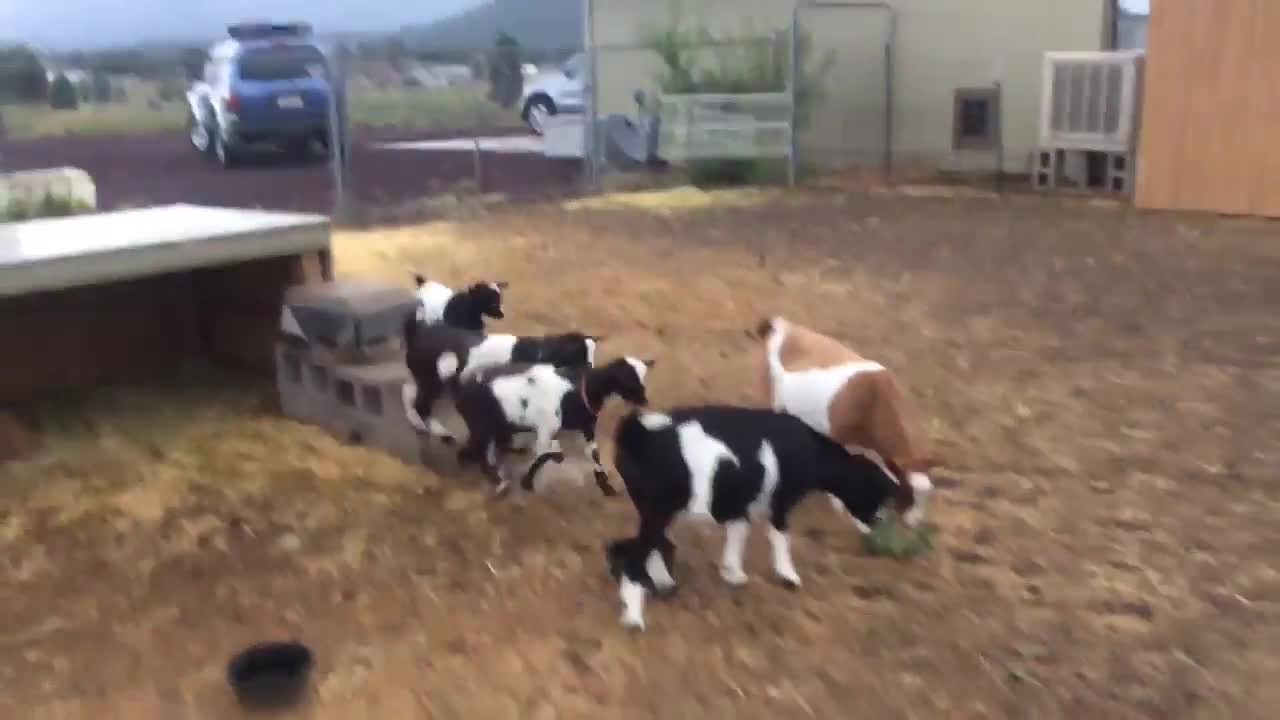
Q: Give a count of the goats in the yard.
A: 5